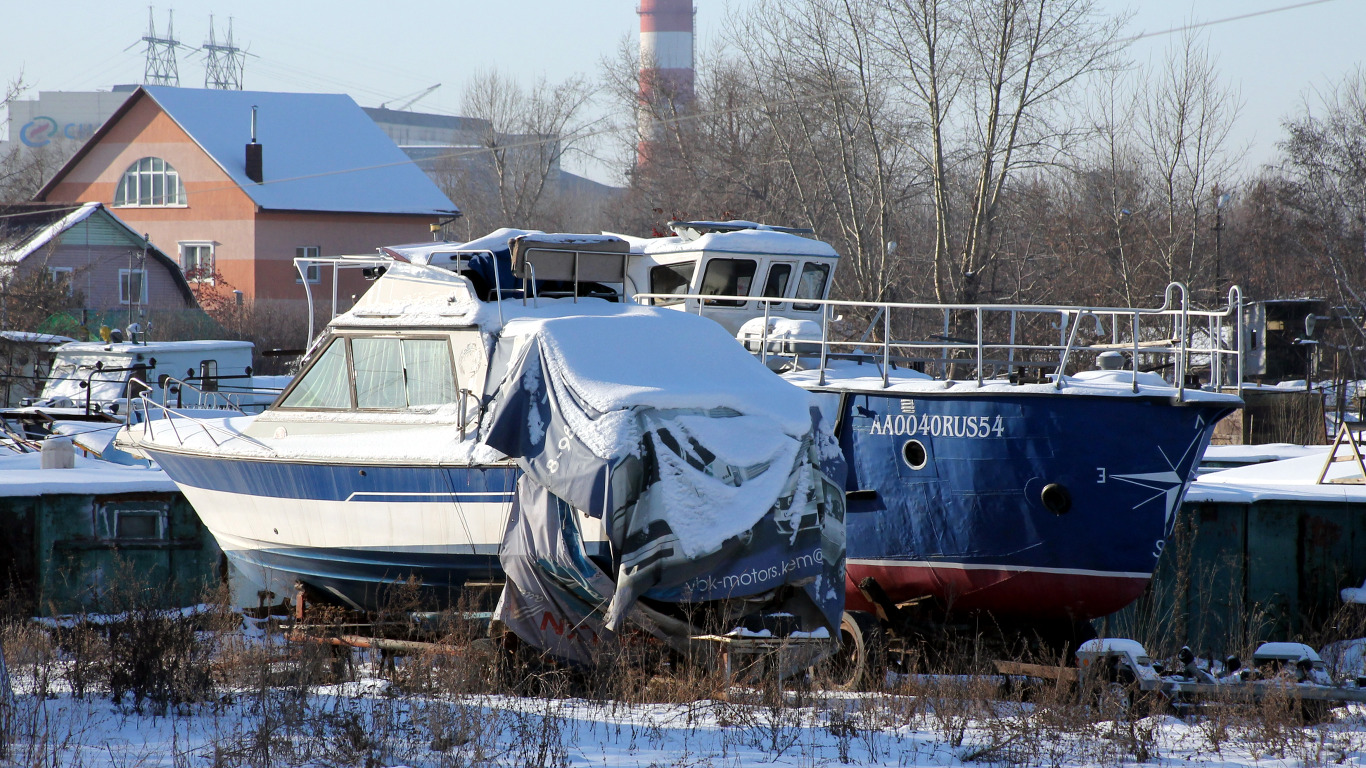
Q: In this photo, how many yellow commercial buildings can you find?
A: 0